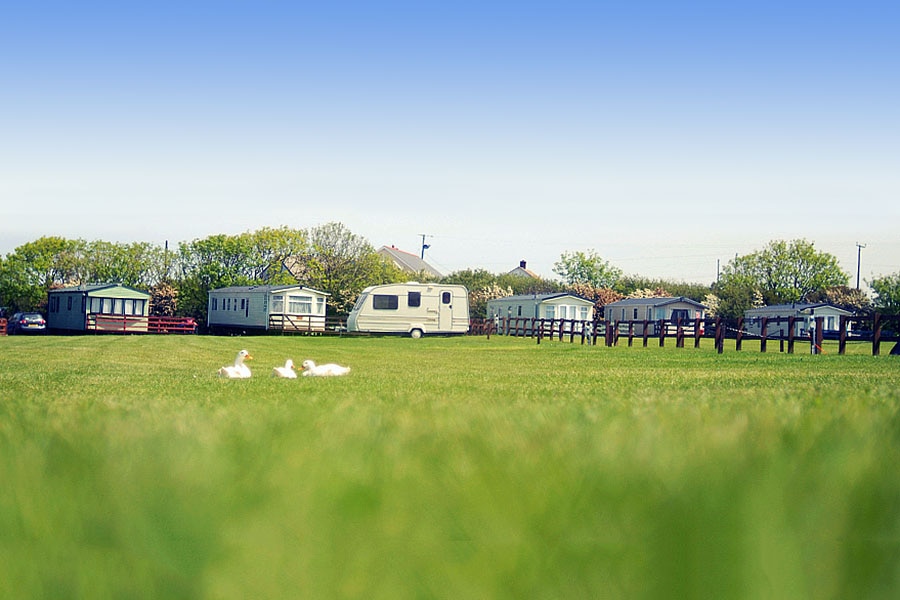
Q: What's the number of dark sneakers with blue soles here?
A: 0